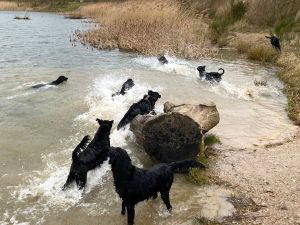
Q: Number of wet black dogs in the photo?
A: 8